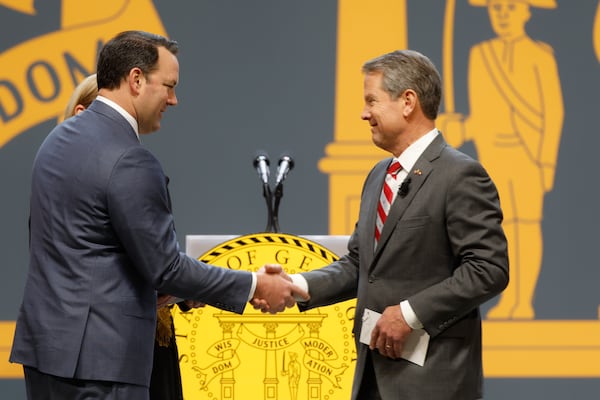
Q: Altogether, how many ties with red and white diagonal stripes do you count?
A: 1